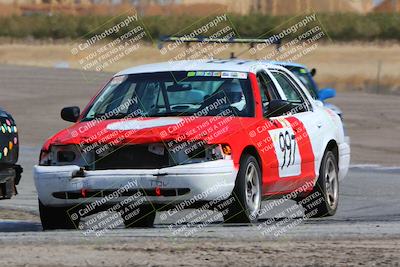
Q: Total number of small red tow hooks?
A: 2